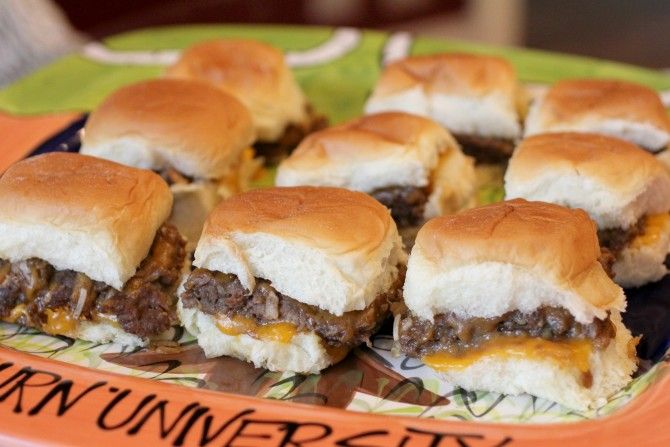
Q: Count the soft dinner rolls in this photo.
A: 9